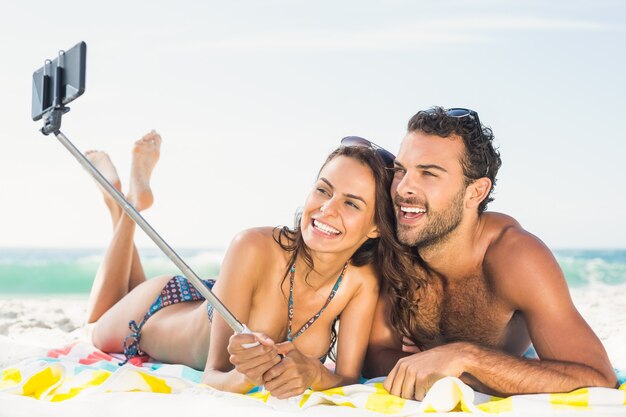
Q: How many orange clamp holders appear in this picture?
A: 0